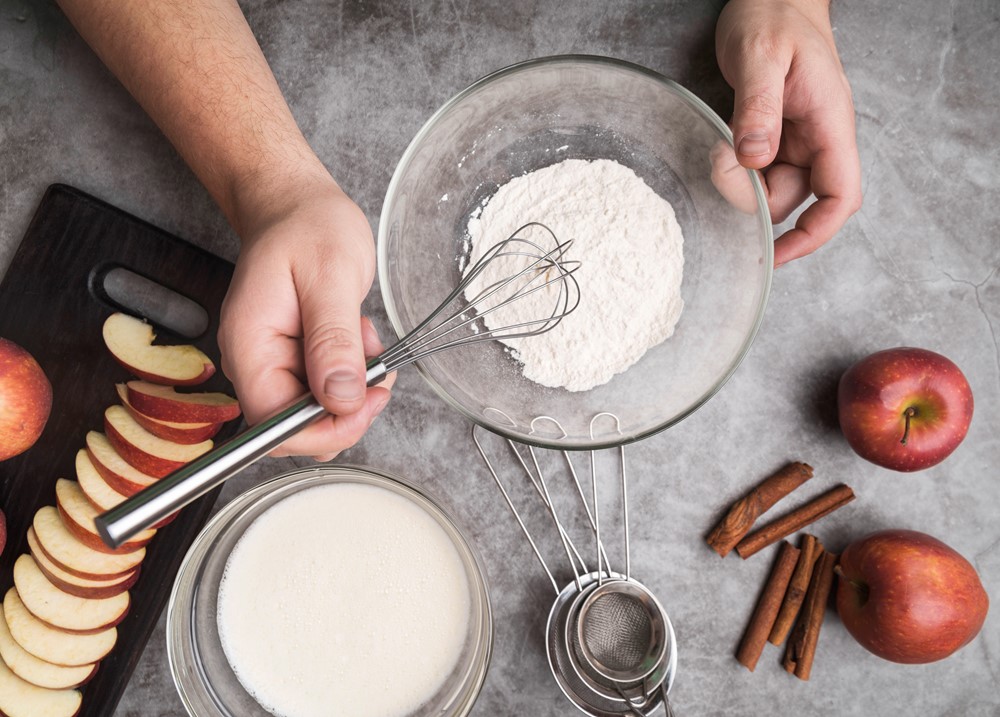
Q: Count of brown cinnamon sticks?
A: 5